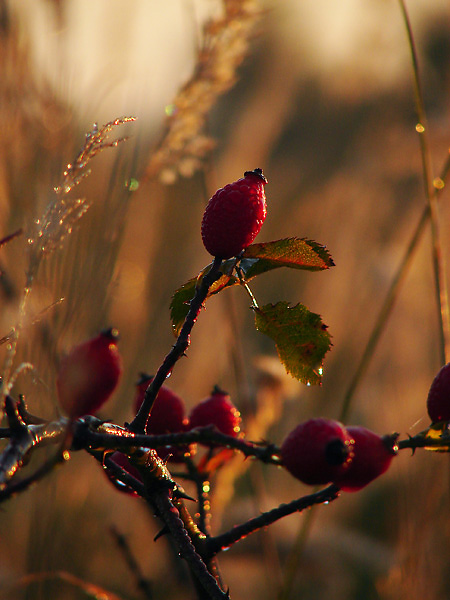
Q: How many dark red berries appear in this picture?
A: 8